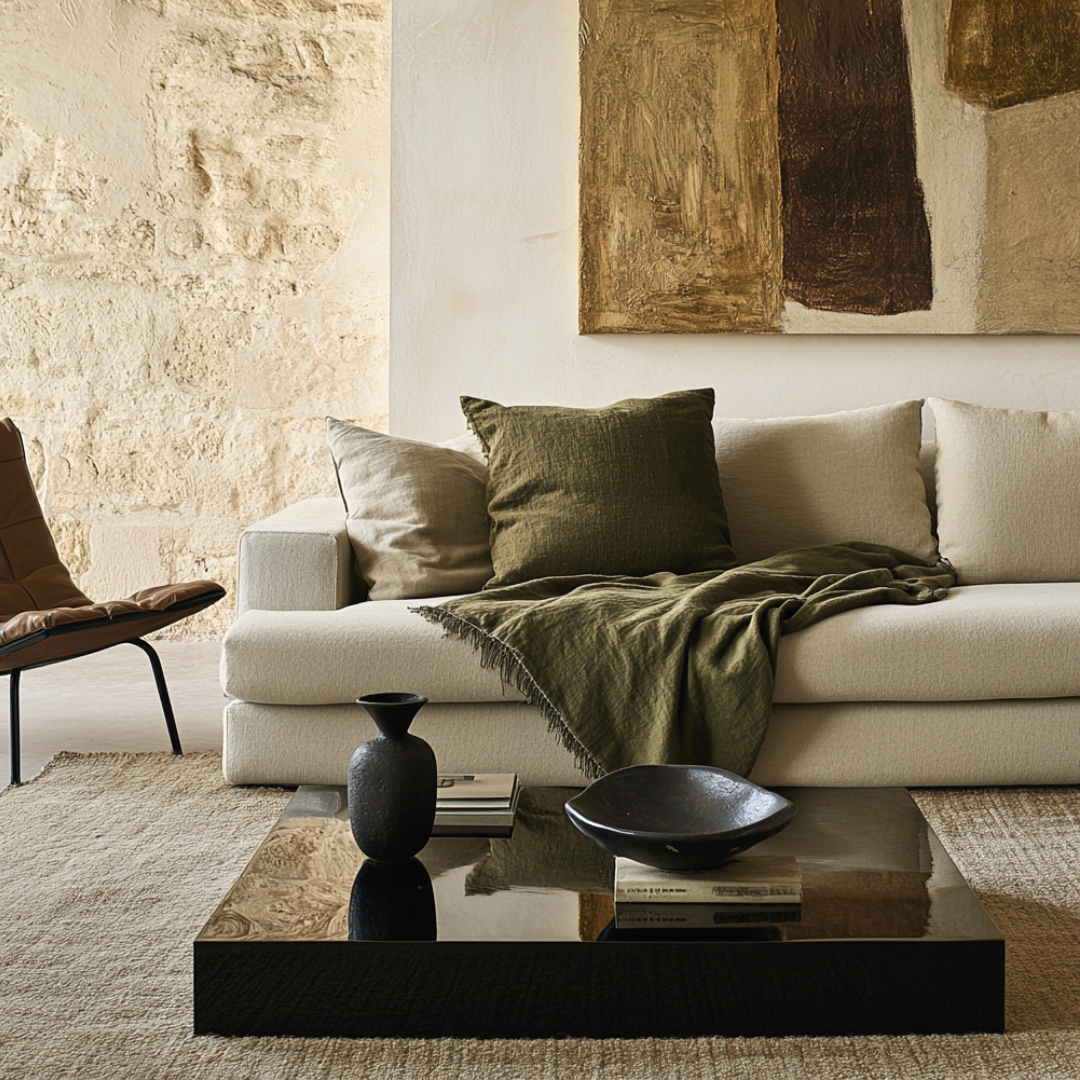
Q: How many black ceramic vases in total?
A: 1